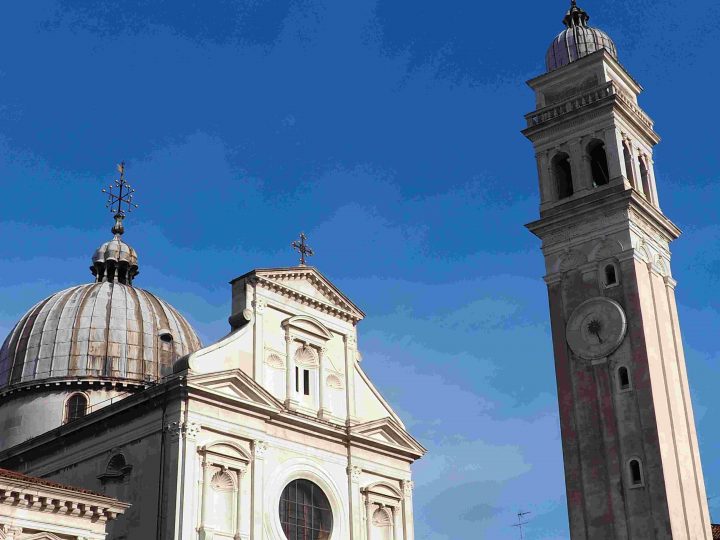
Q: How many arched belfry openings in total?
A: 4